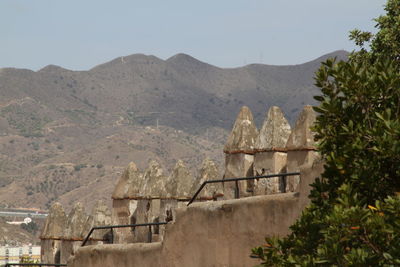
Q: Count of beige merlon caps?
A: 10